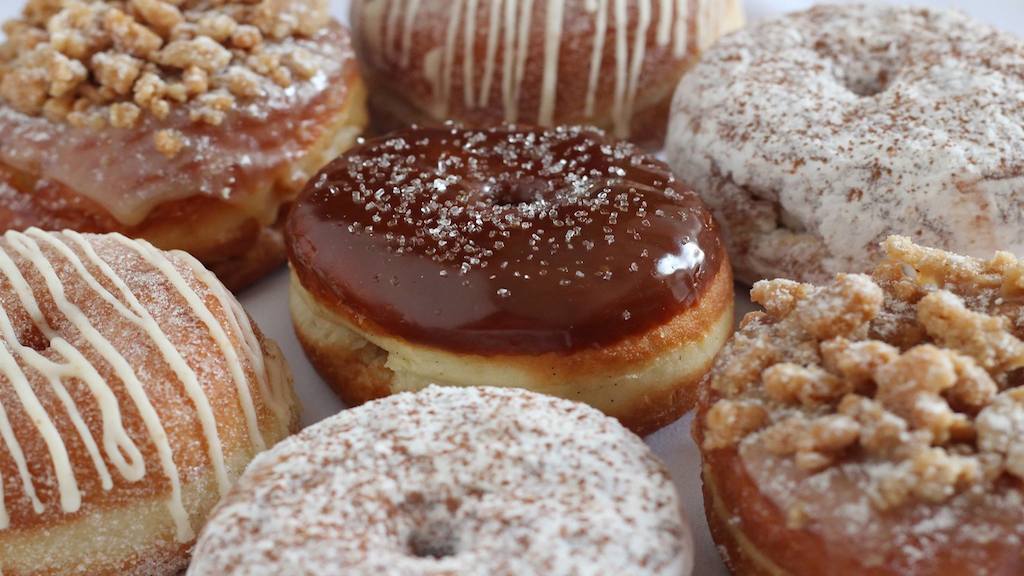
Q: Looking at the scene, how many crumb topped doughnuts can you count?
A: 2